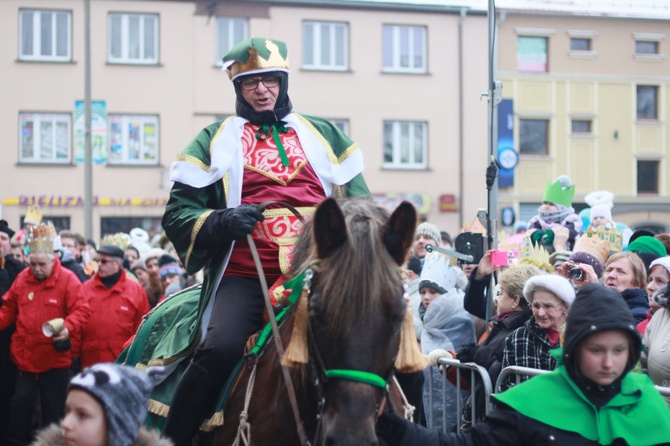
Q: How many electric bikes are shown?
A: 0